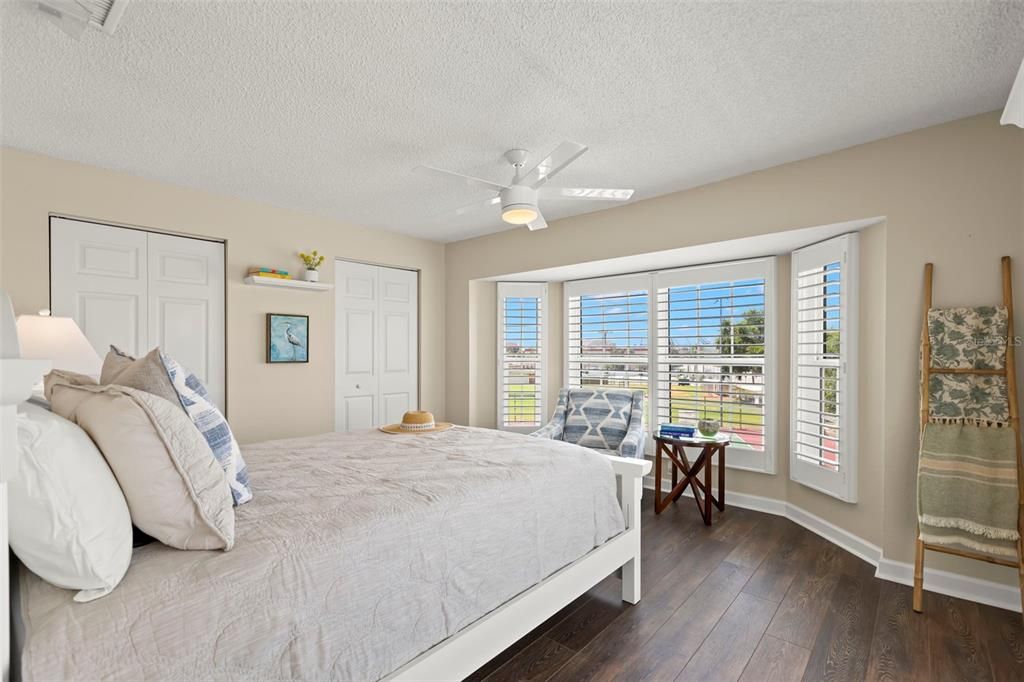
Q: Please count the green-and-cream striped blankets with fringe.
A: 1